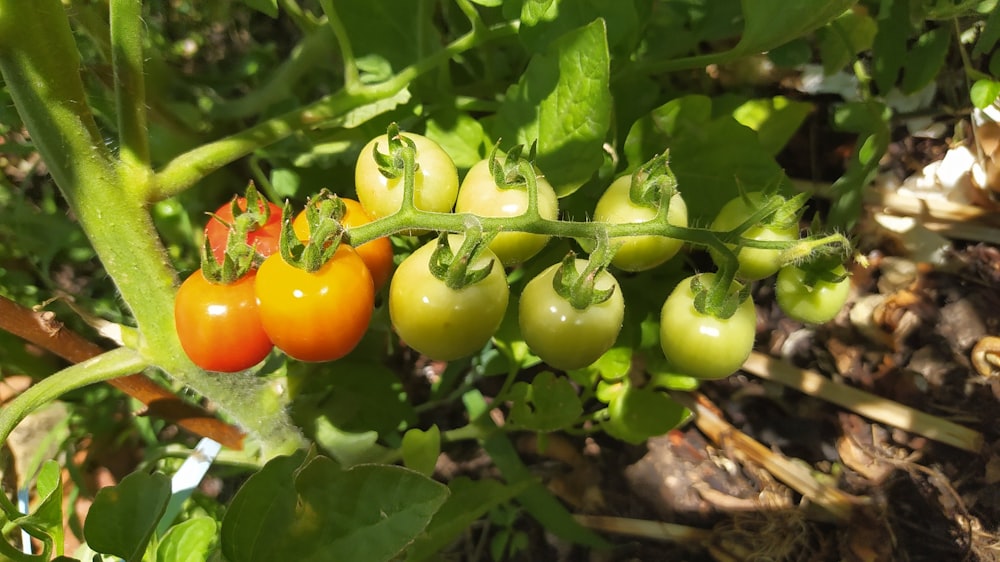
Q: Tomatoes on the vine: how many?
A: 12